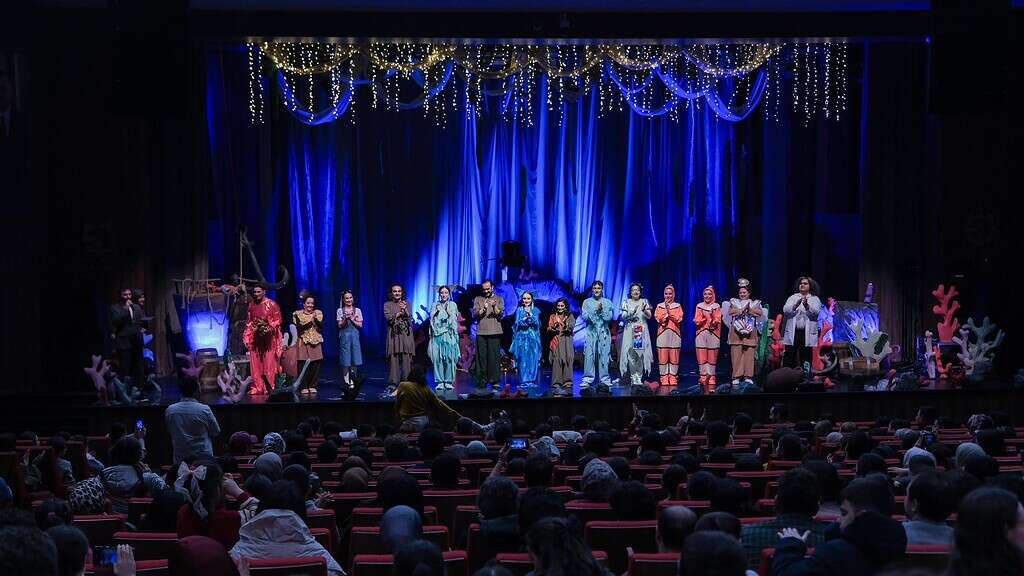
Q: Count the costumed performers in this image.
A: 14